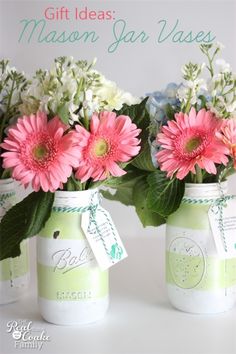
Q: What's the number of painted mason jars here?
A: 3